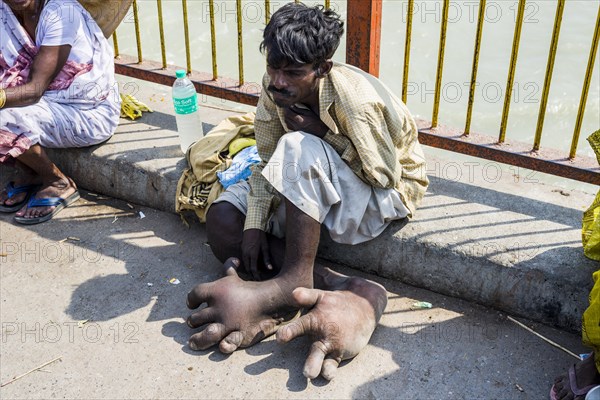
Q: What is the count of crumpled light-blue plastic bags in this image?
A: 1